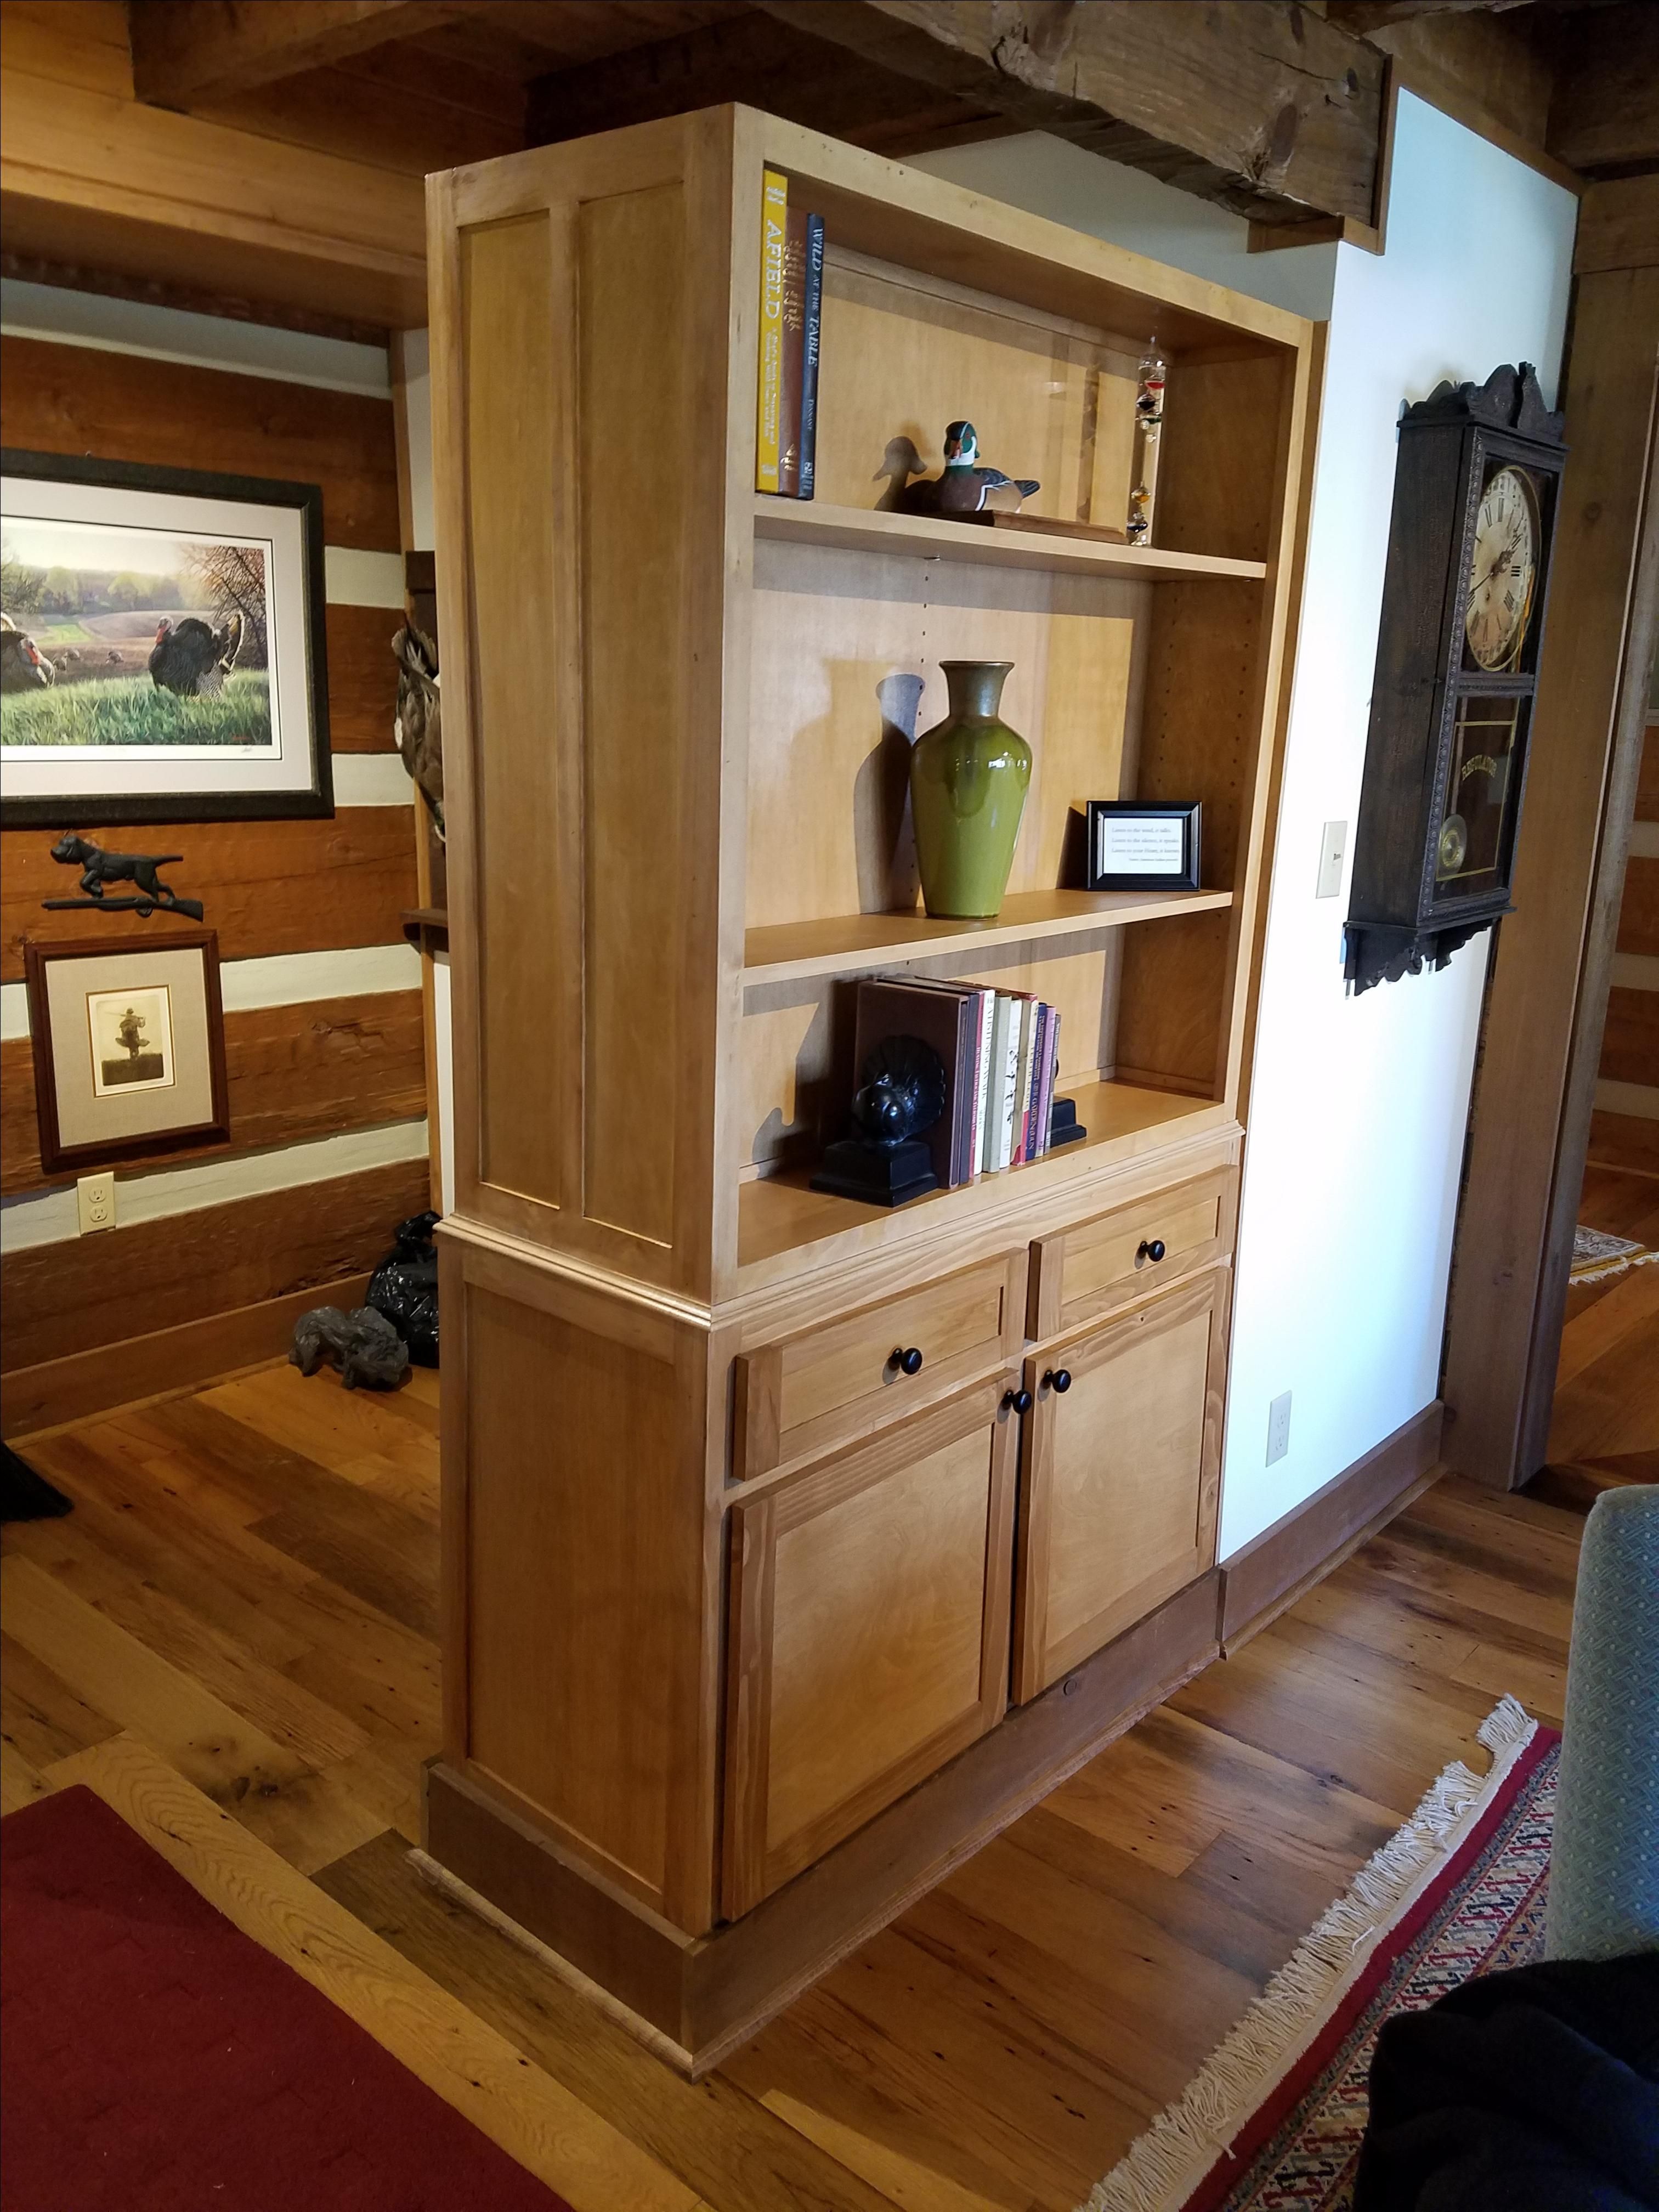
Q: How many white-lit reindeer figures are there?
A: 0